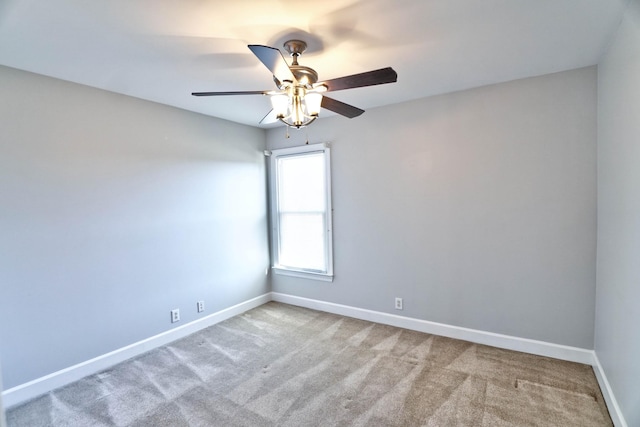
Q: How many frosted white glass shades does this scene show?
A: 3